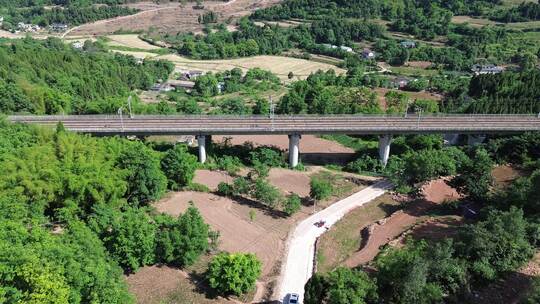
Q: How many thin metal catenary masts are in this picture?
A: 6